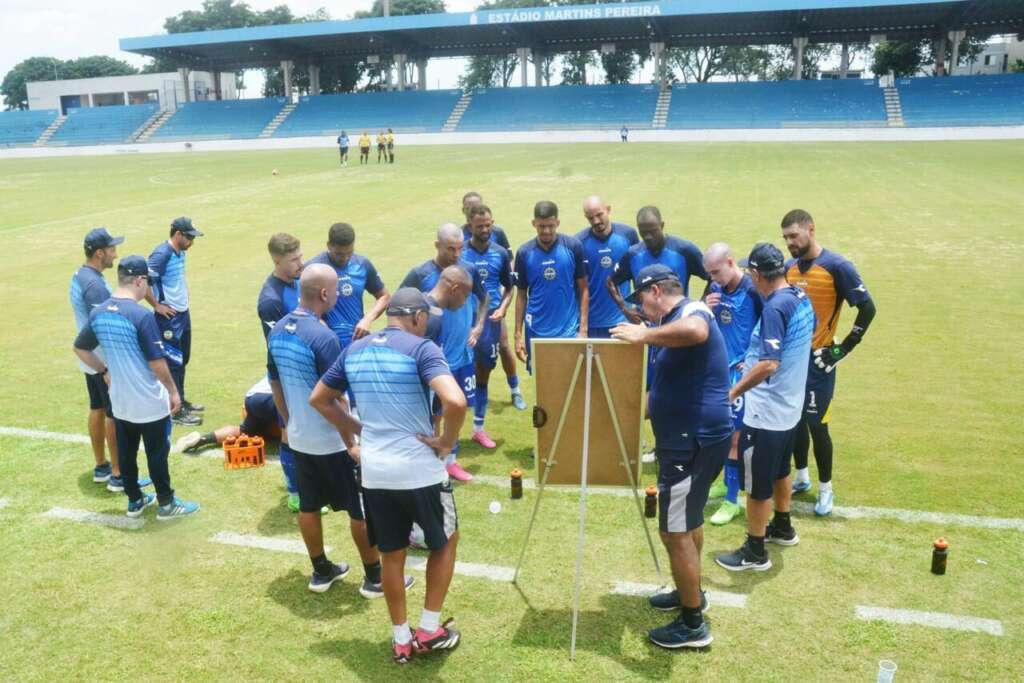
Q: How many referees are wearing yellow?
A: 3